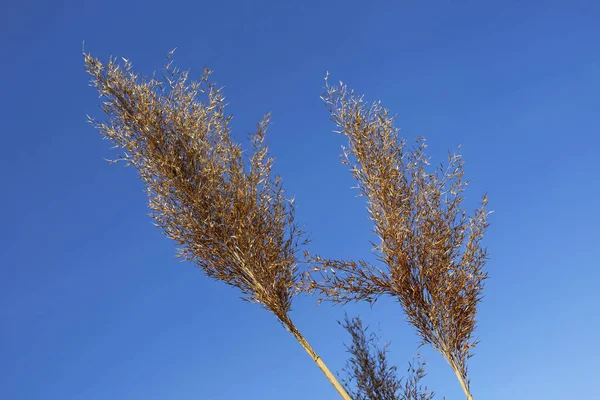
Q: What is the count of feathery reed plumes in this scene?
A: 3